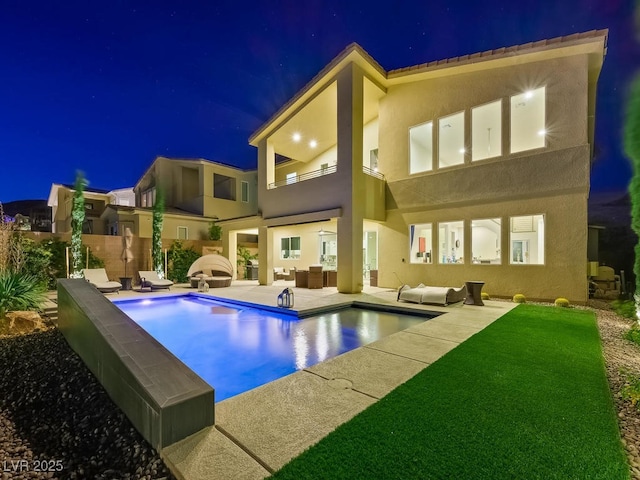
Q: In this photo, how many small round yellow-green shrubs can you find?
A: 3